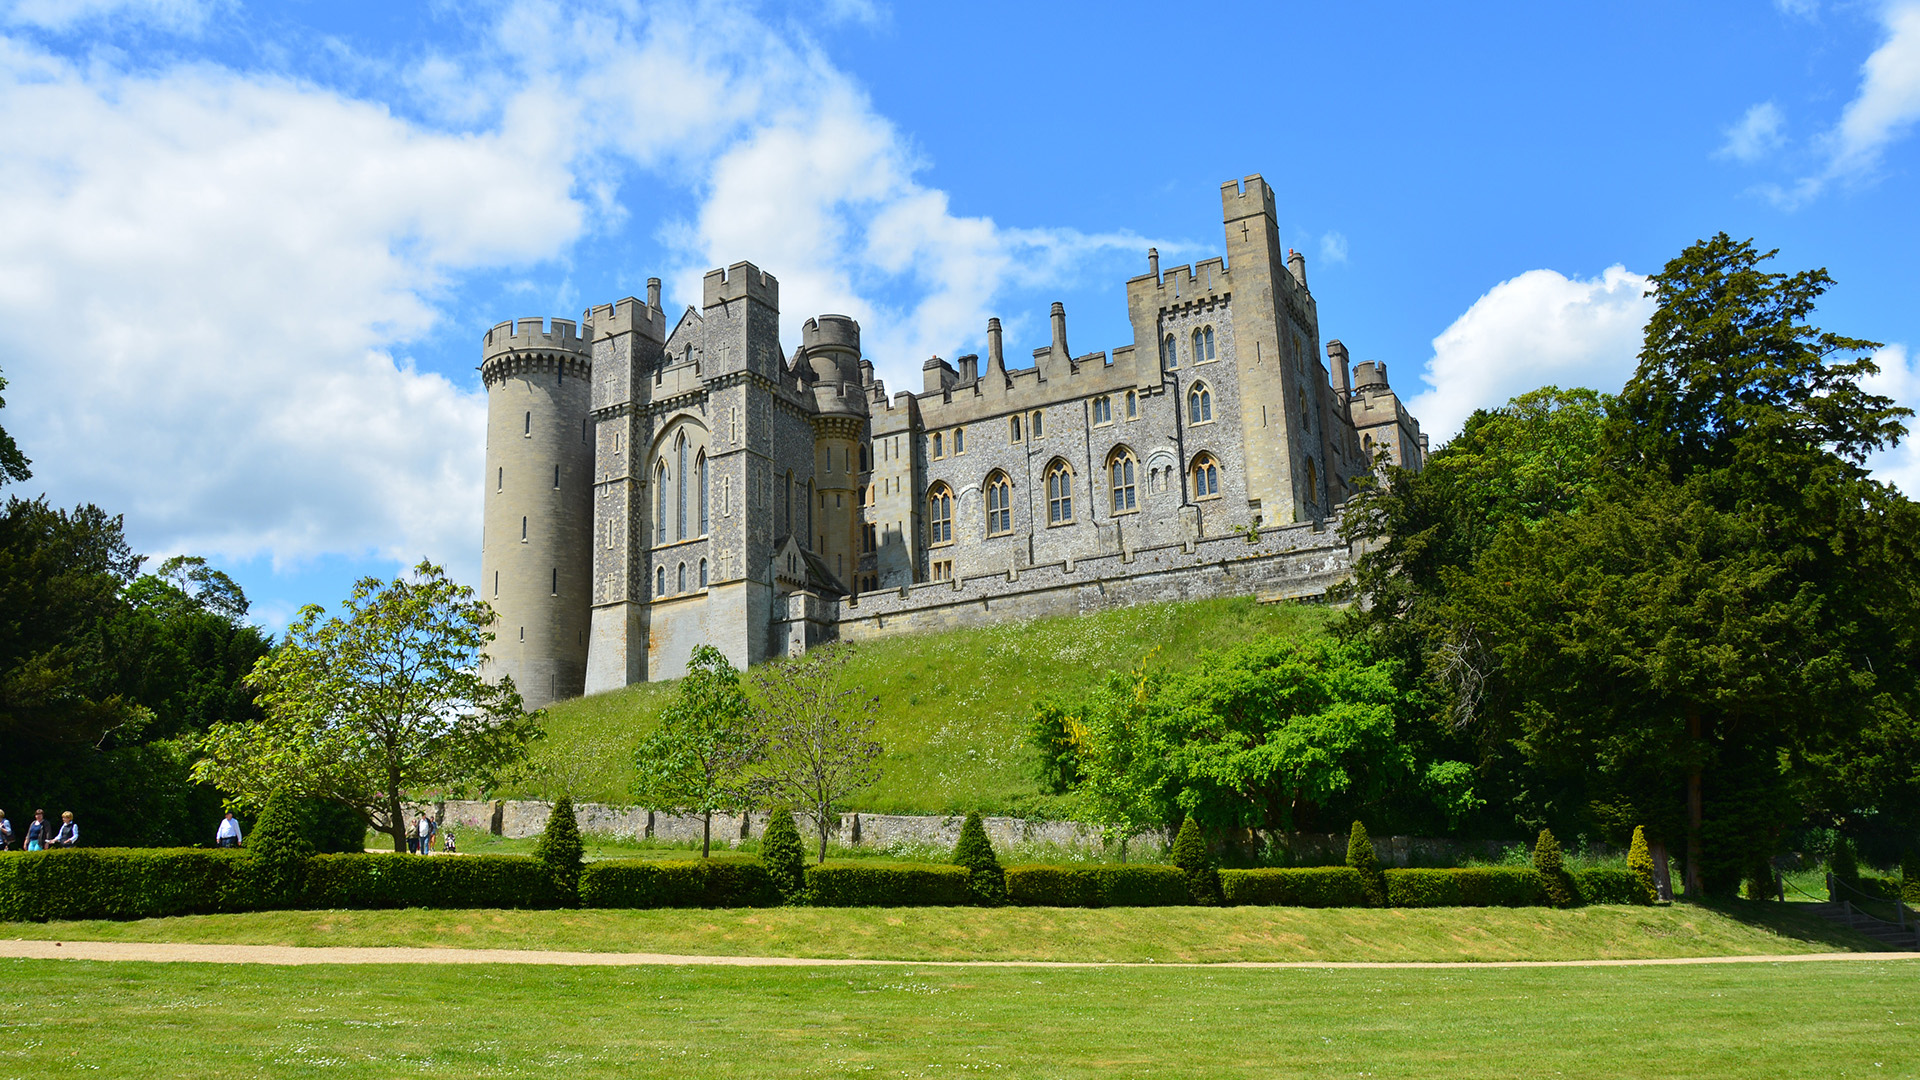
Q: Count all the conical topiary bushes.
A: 8